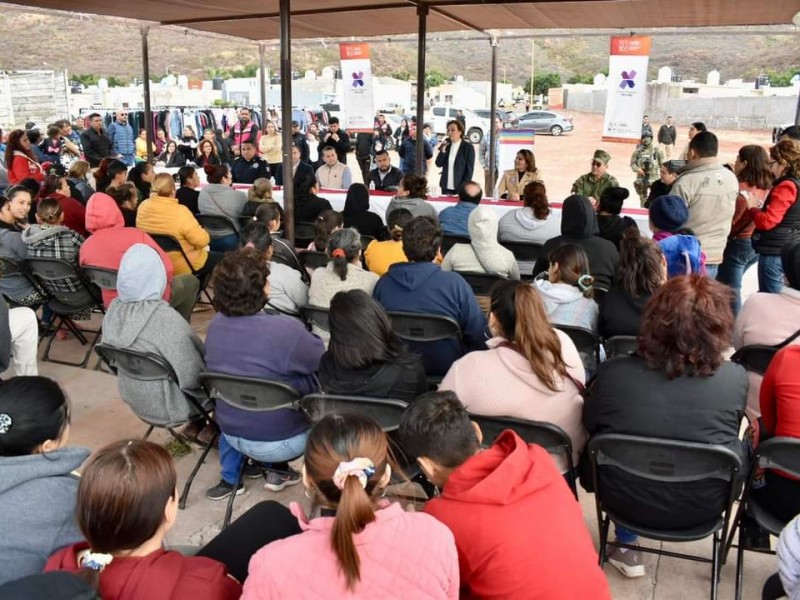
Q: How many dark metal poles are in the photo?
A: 5